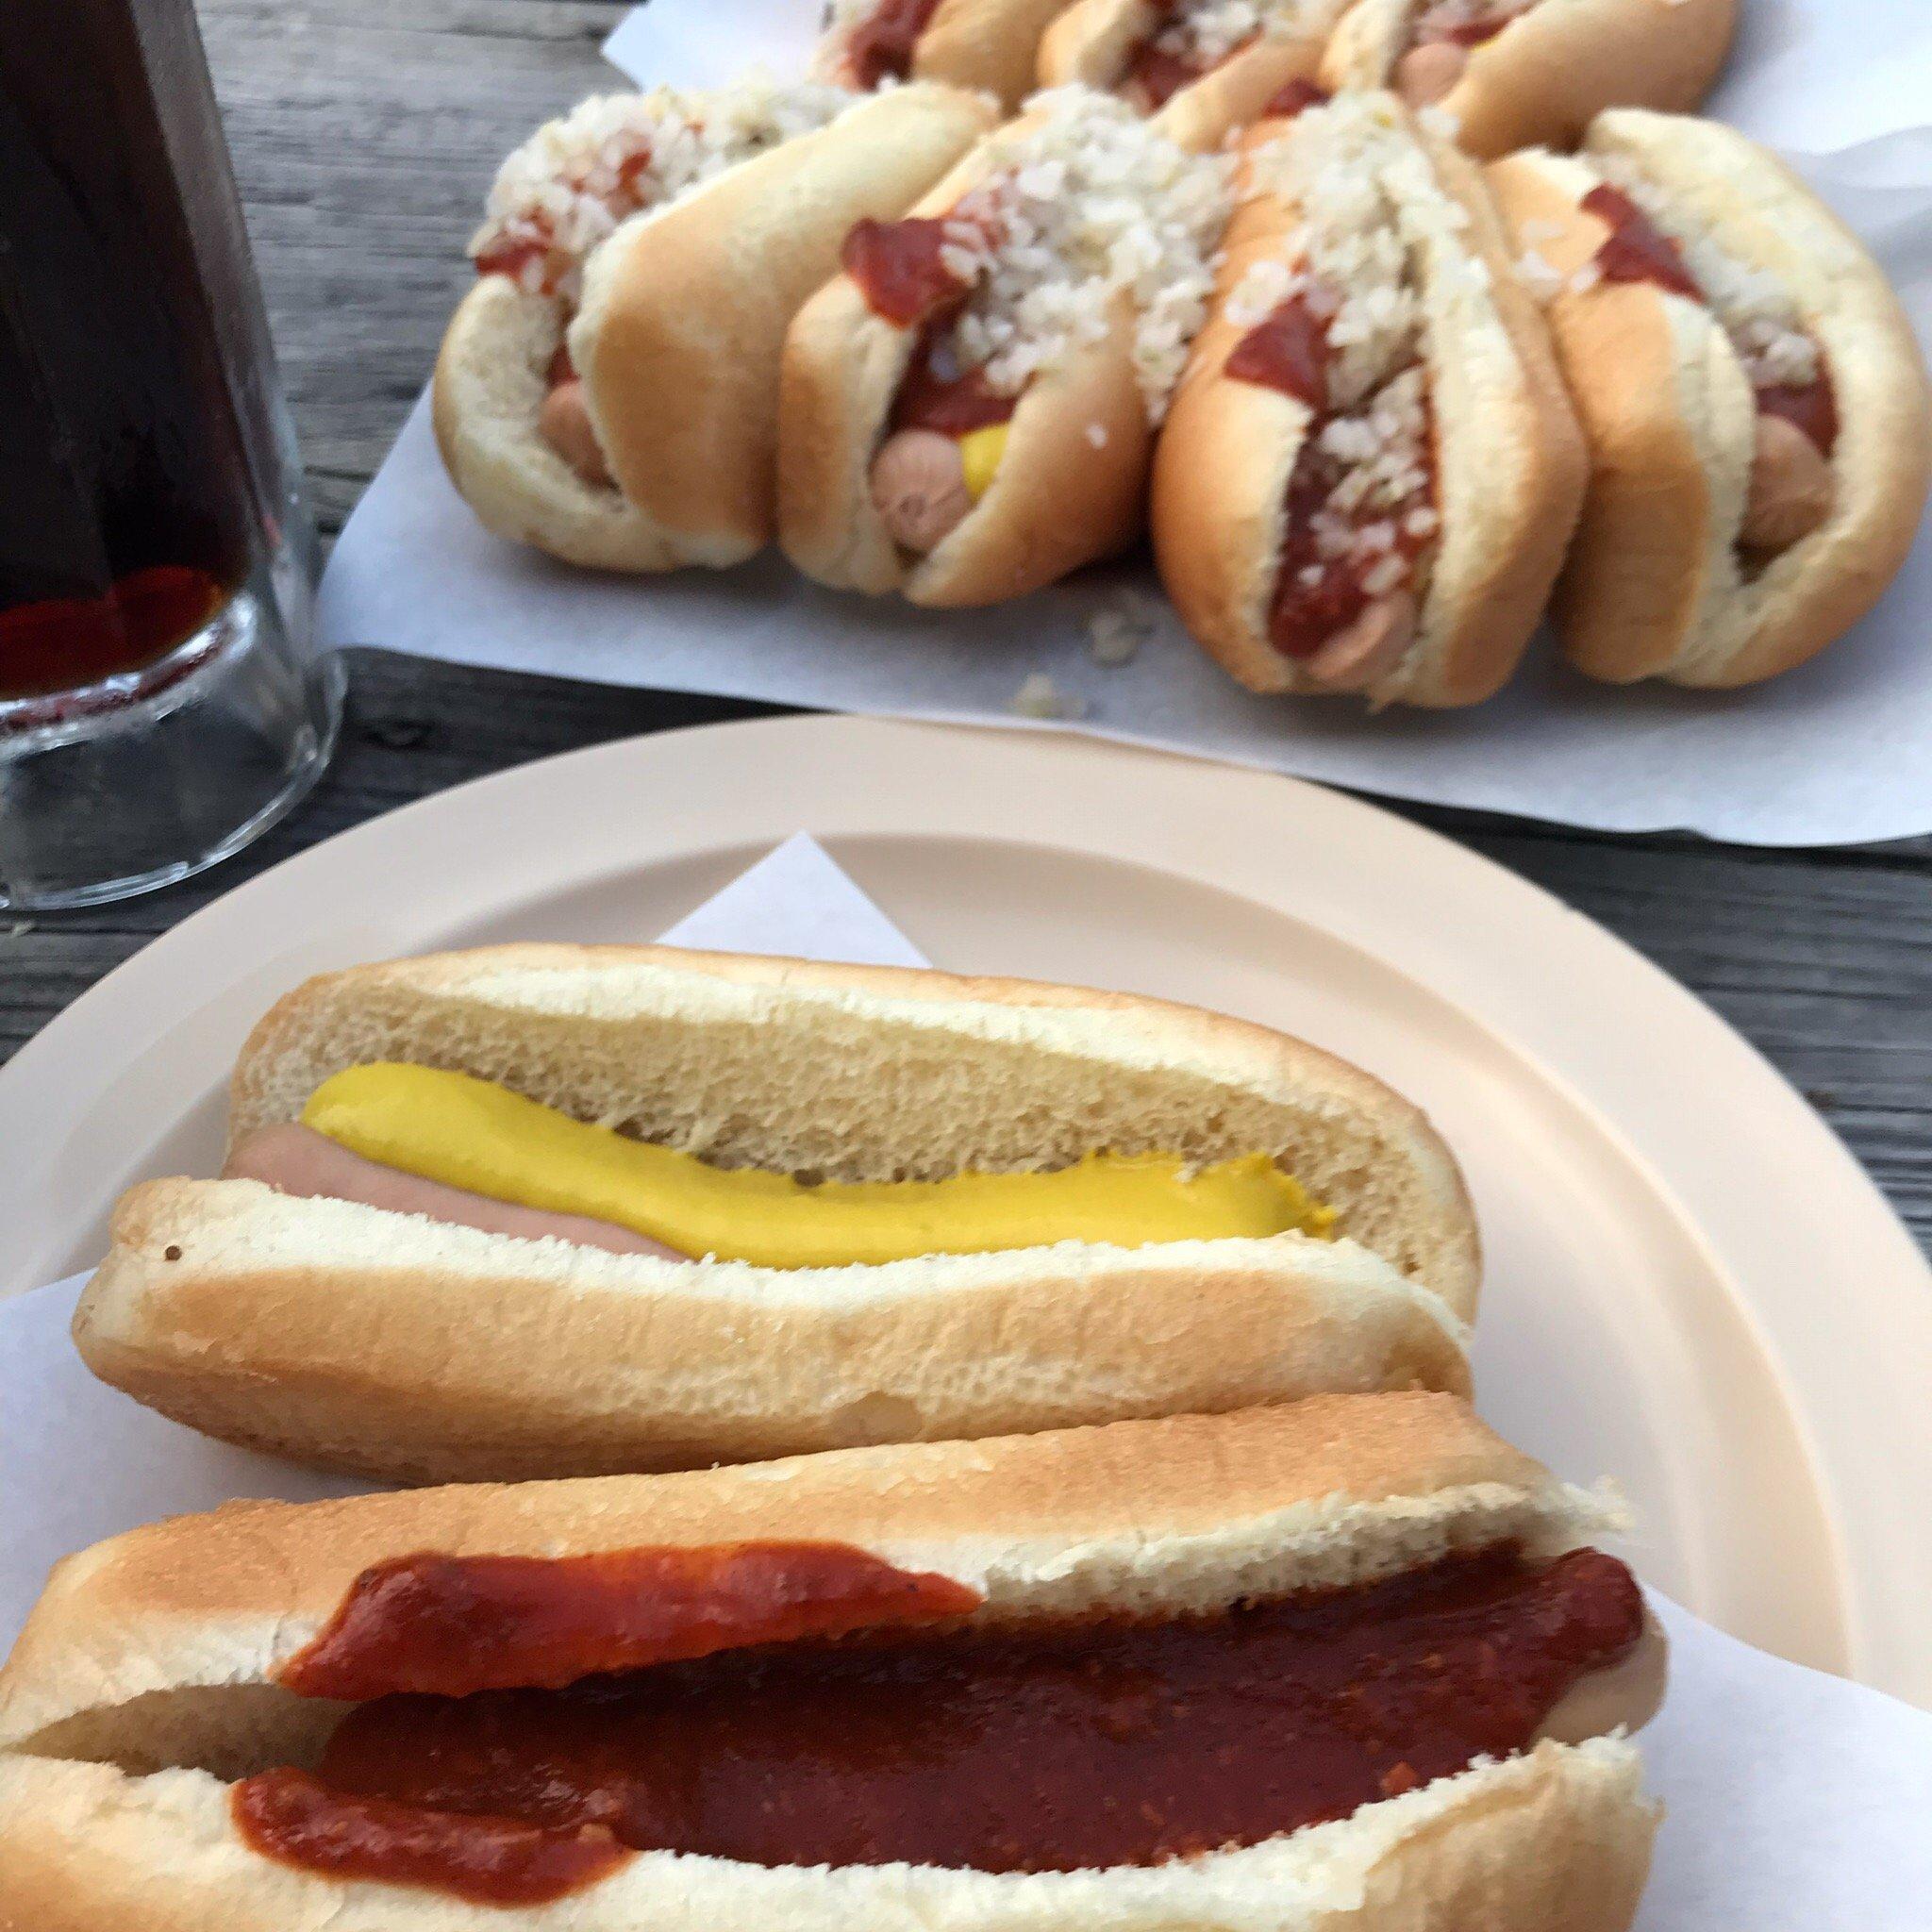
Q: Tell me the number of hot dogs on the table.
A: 9